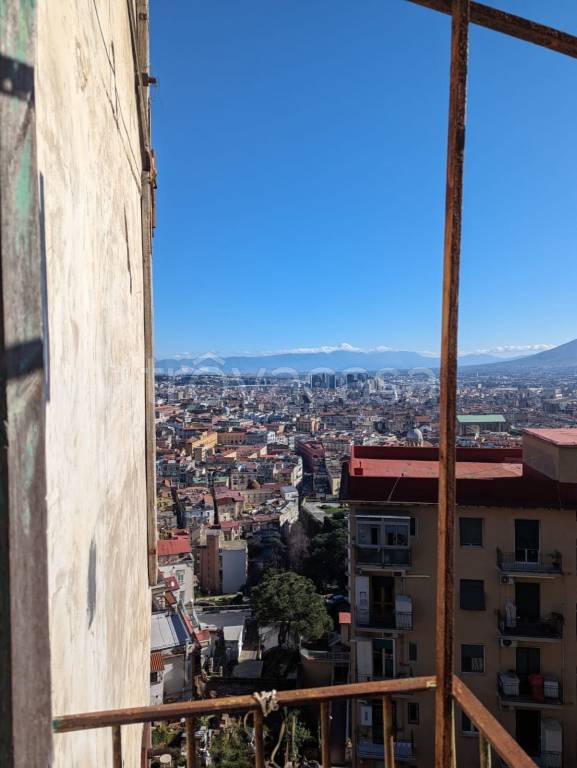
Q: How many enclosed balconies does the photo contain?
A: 1